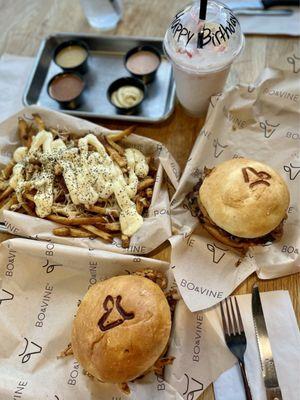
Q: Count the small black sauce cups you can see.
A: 4